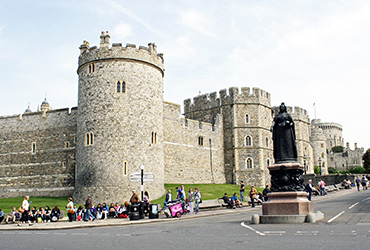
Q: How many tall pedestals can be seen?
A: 1